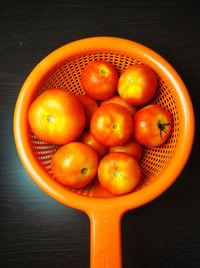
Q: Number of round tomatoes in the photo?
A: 11